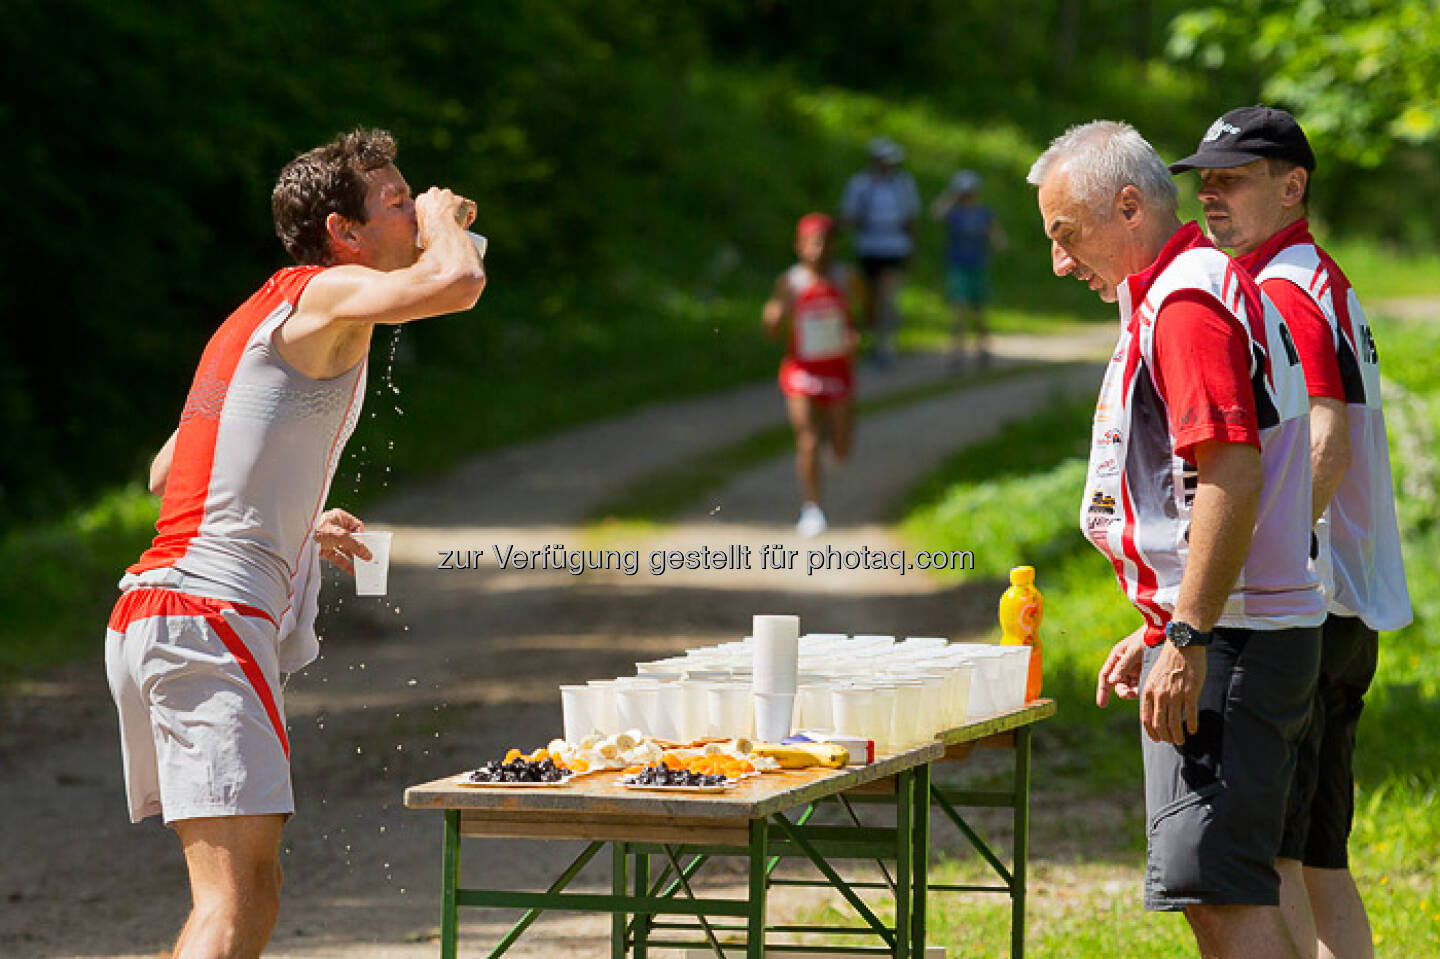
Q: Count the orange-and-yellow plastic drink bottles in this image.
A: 1